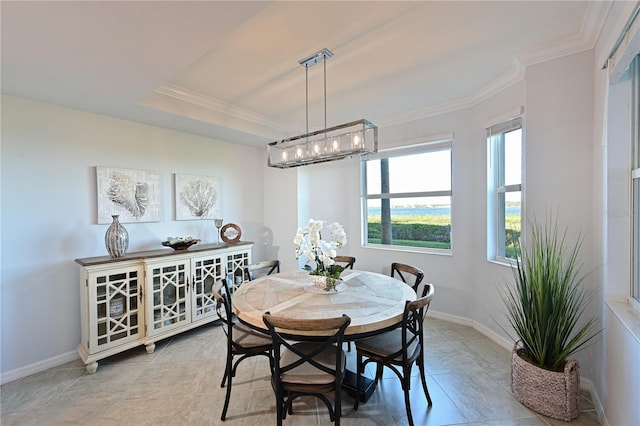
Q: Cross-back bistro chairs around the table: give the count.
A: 6